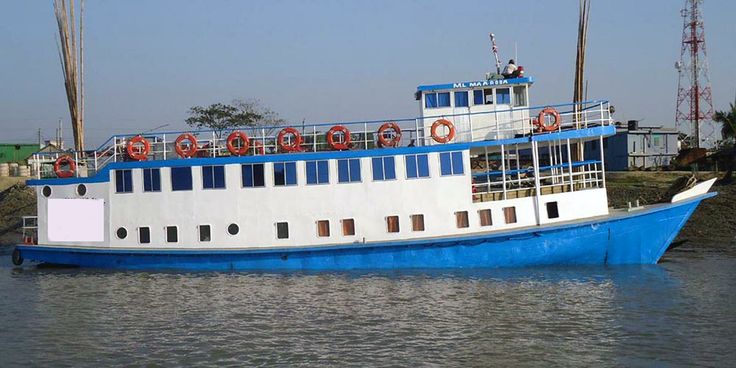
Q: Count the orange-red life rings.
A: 9